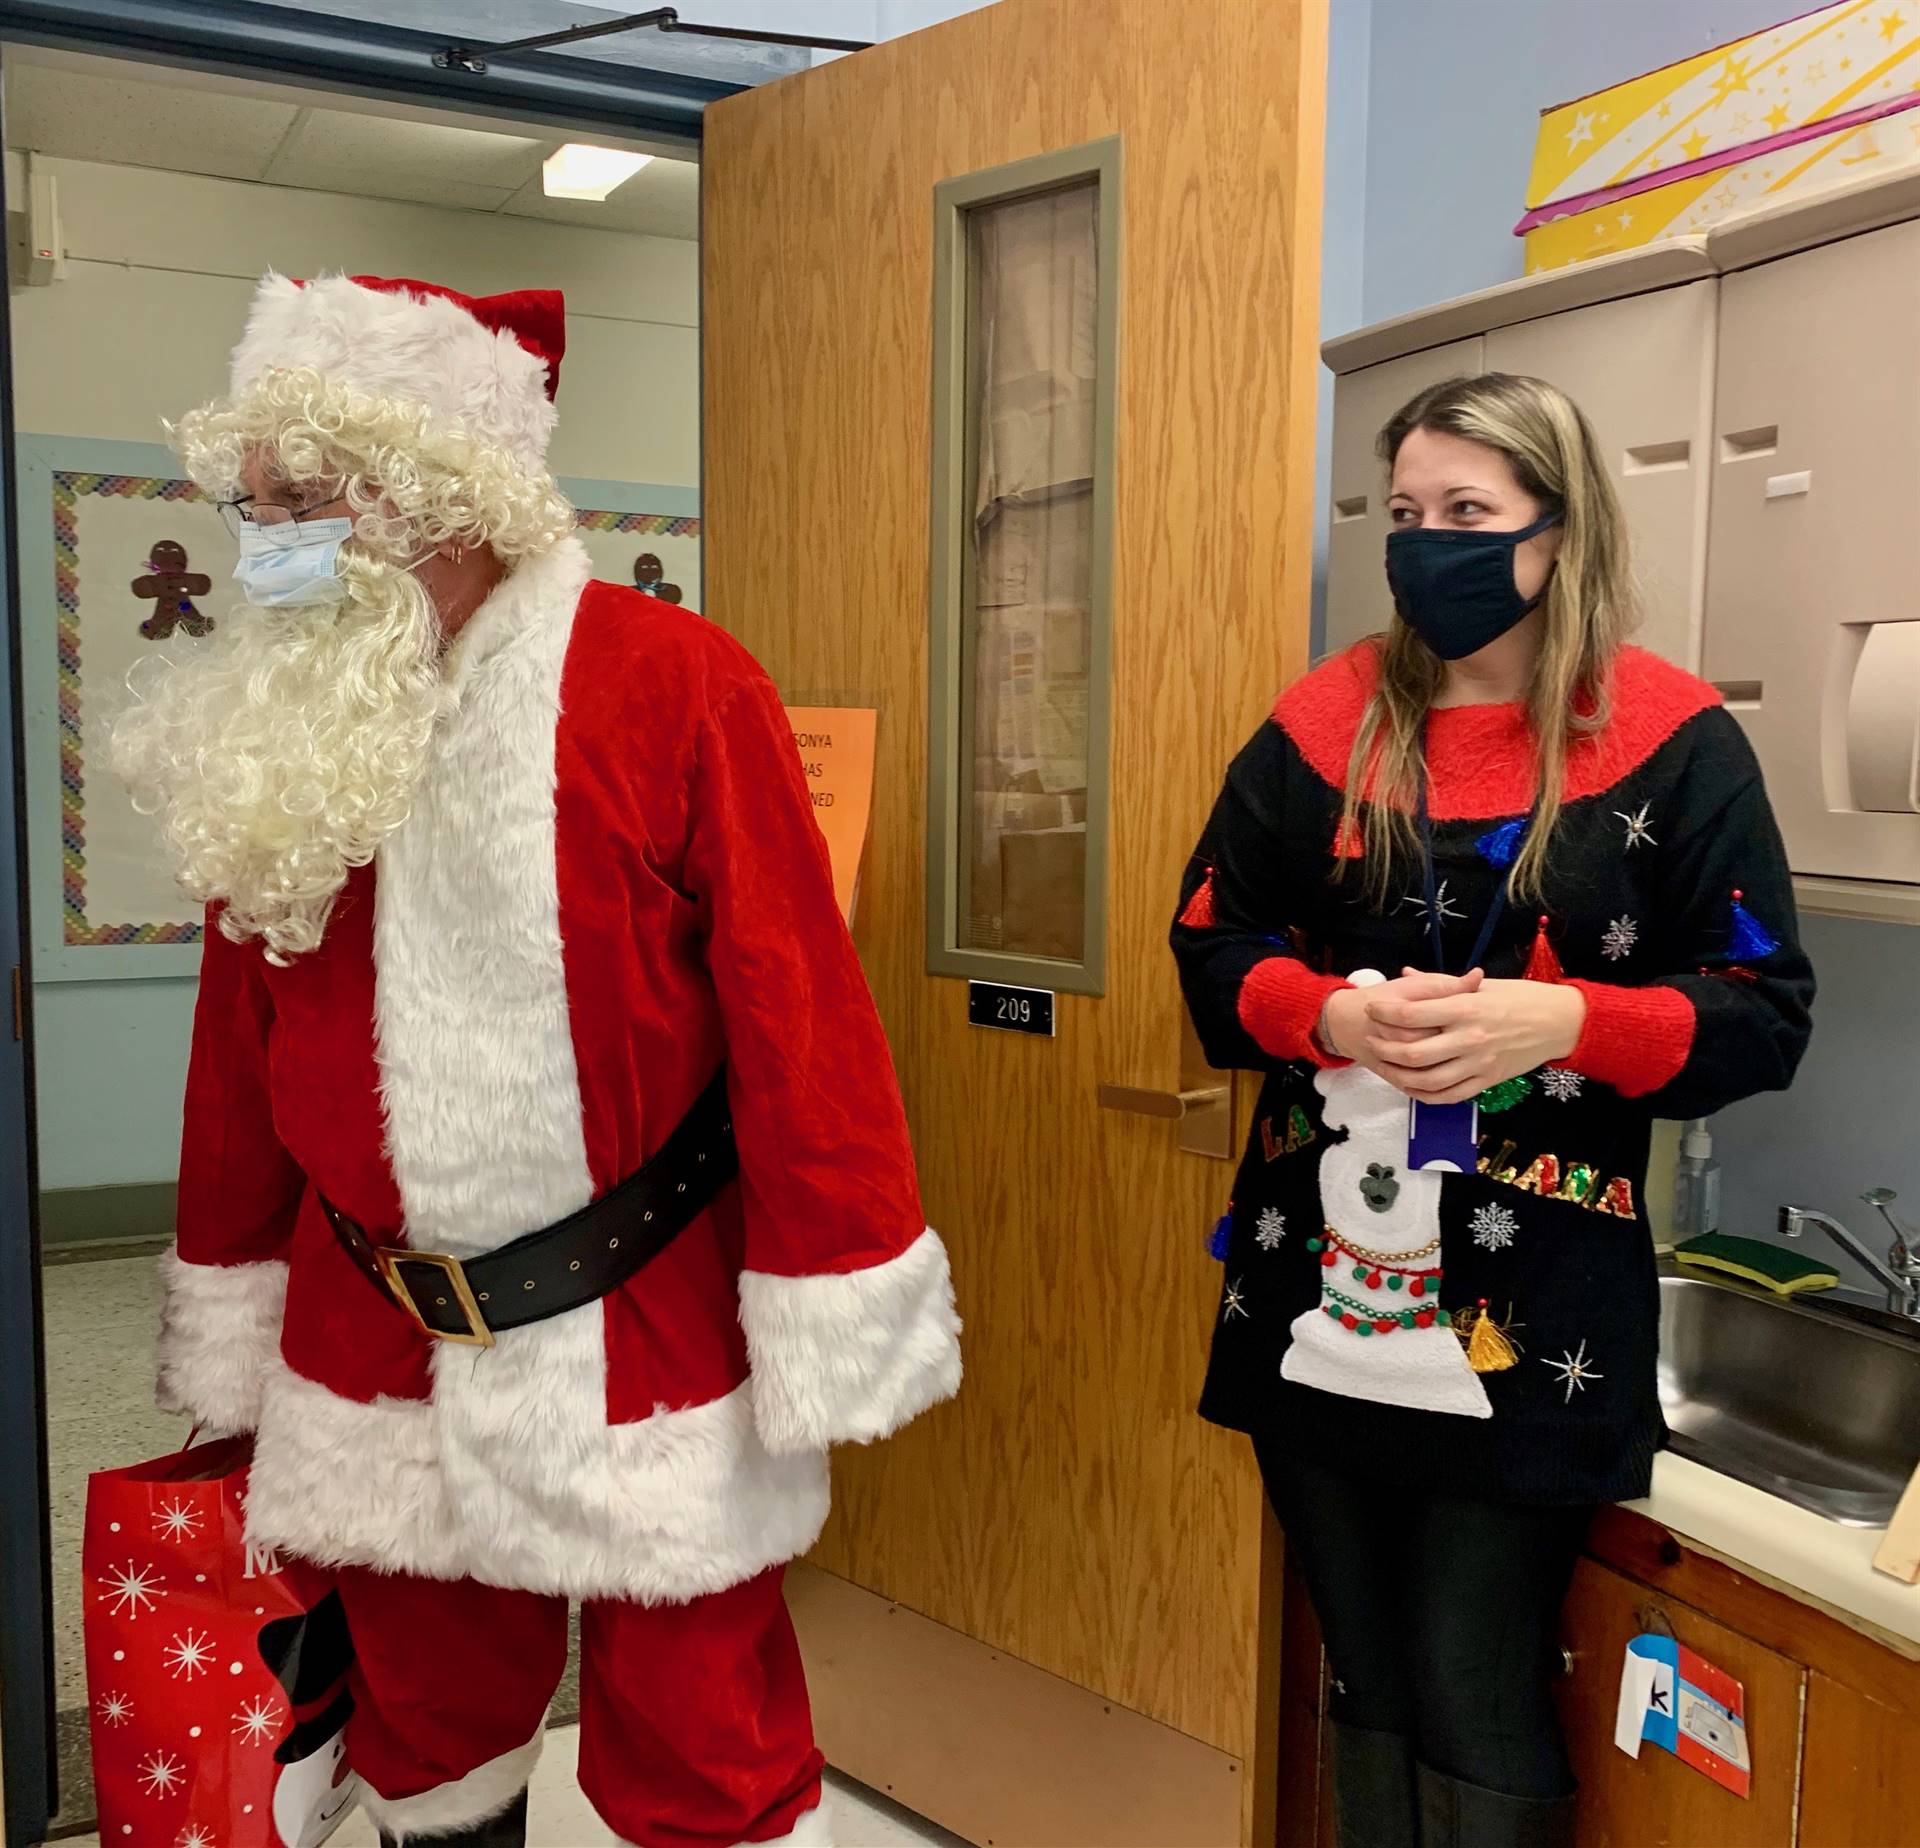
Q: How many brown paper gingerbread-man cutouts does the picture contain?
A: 2